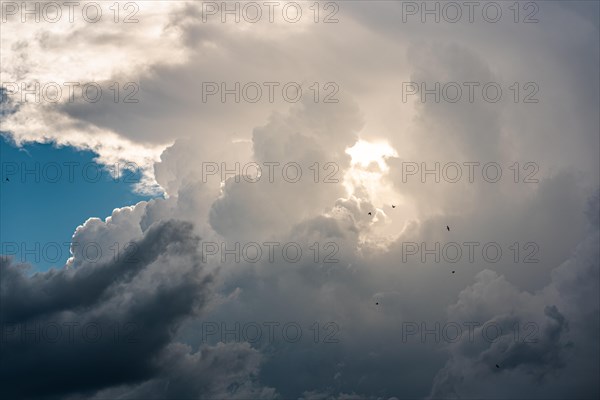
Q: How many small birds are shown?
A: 7